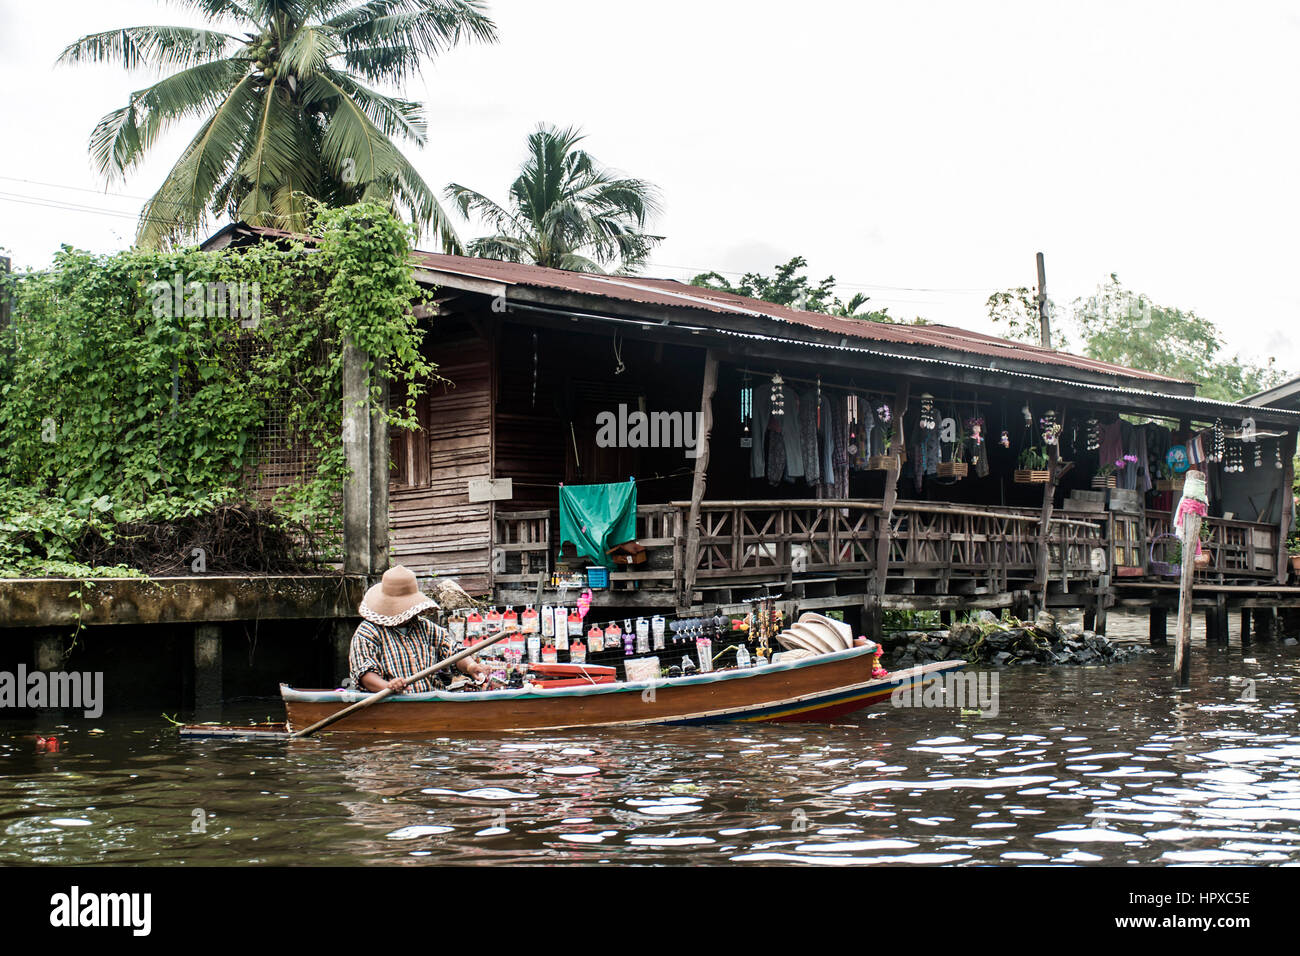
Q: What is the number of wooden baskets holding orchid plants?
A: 5